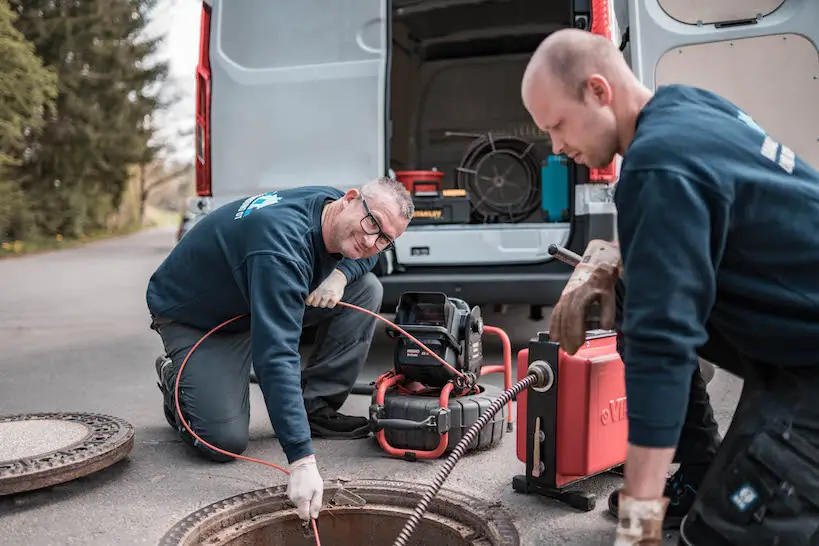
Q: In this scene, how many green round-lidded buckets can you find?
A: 0